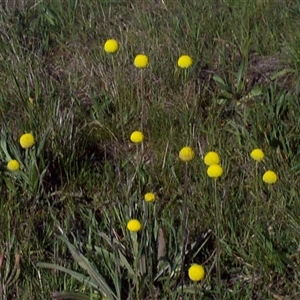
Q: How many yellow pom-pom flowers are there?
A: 14